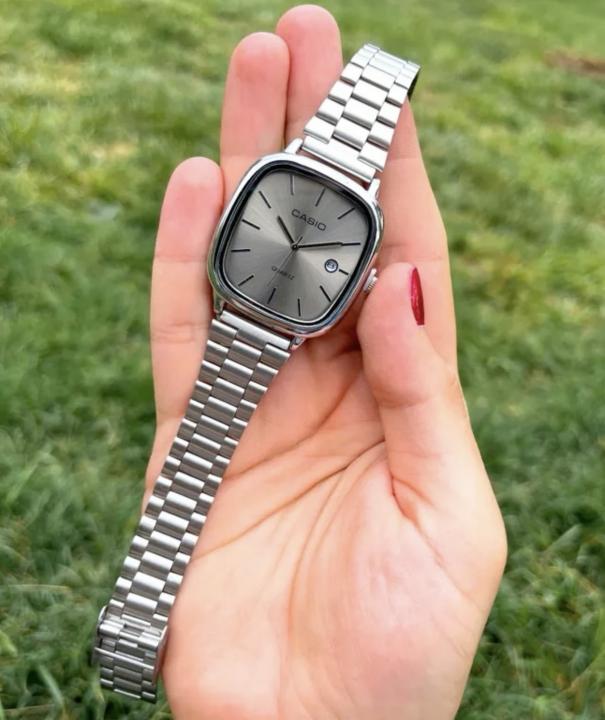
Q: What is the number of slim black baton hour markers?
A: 12